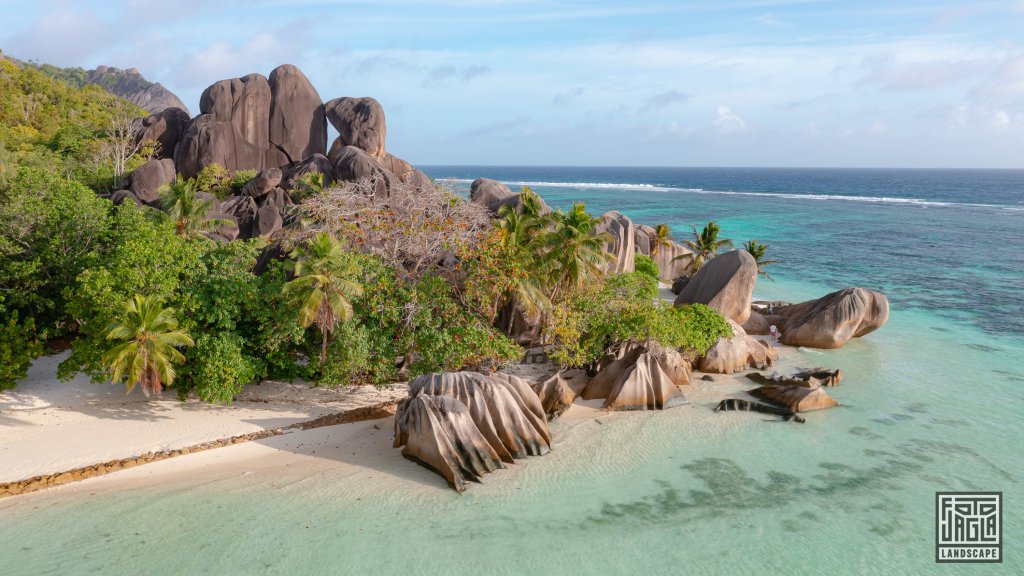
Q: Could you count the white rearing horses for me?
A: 0